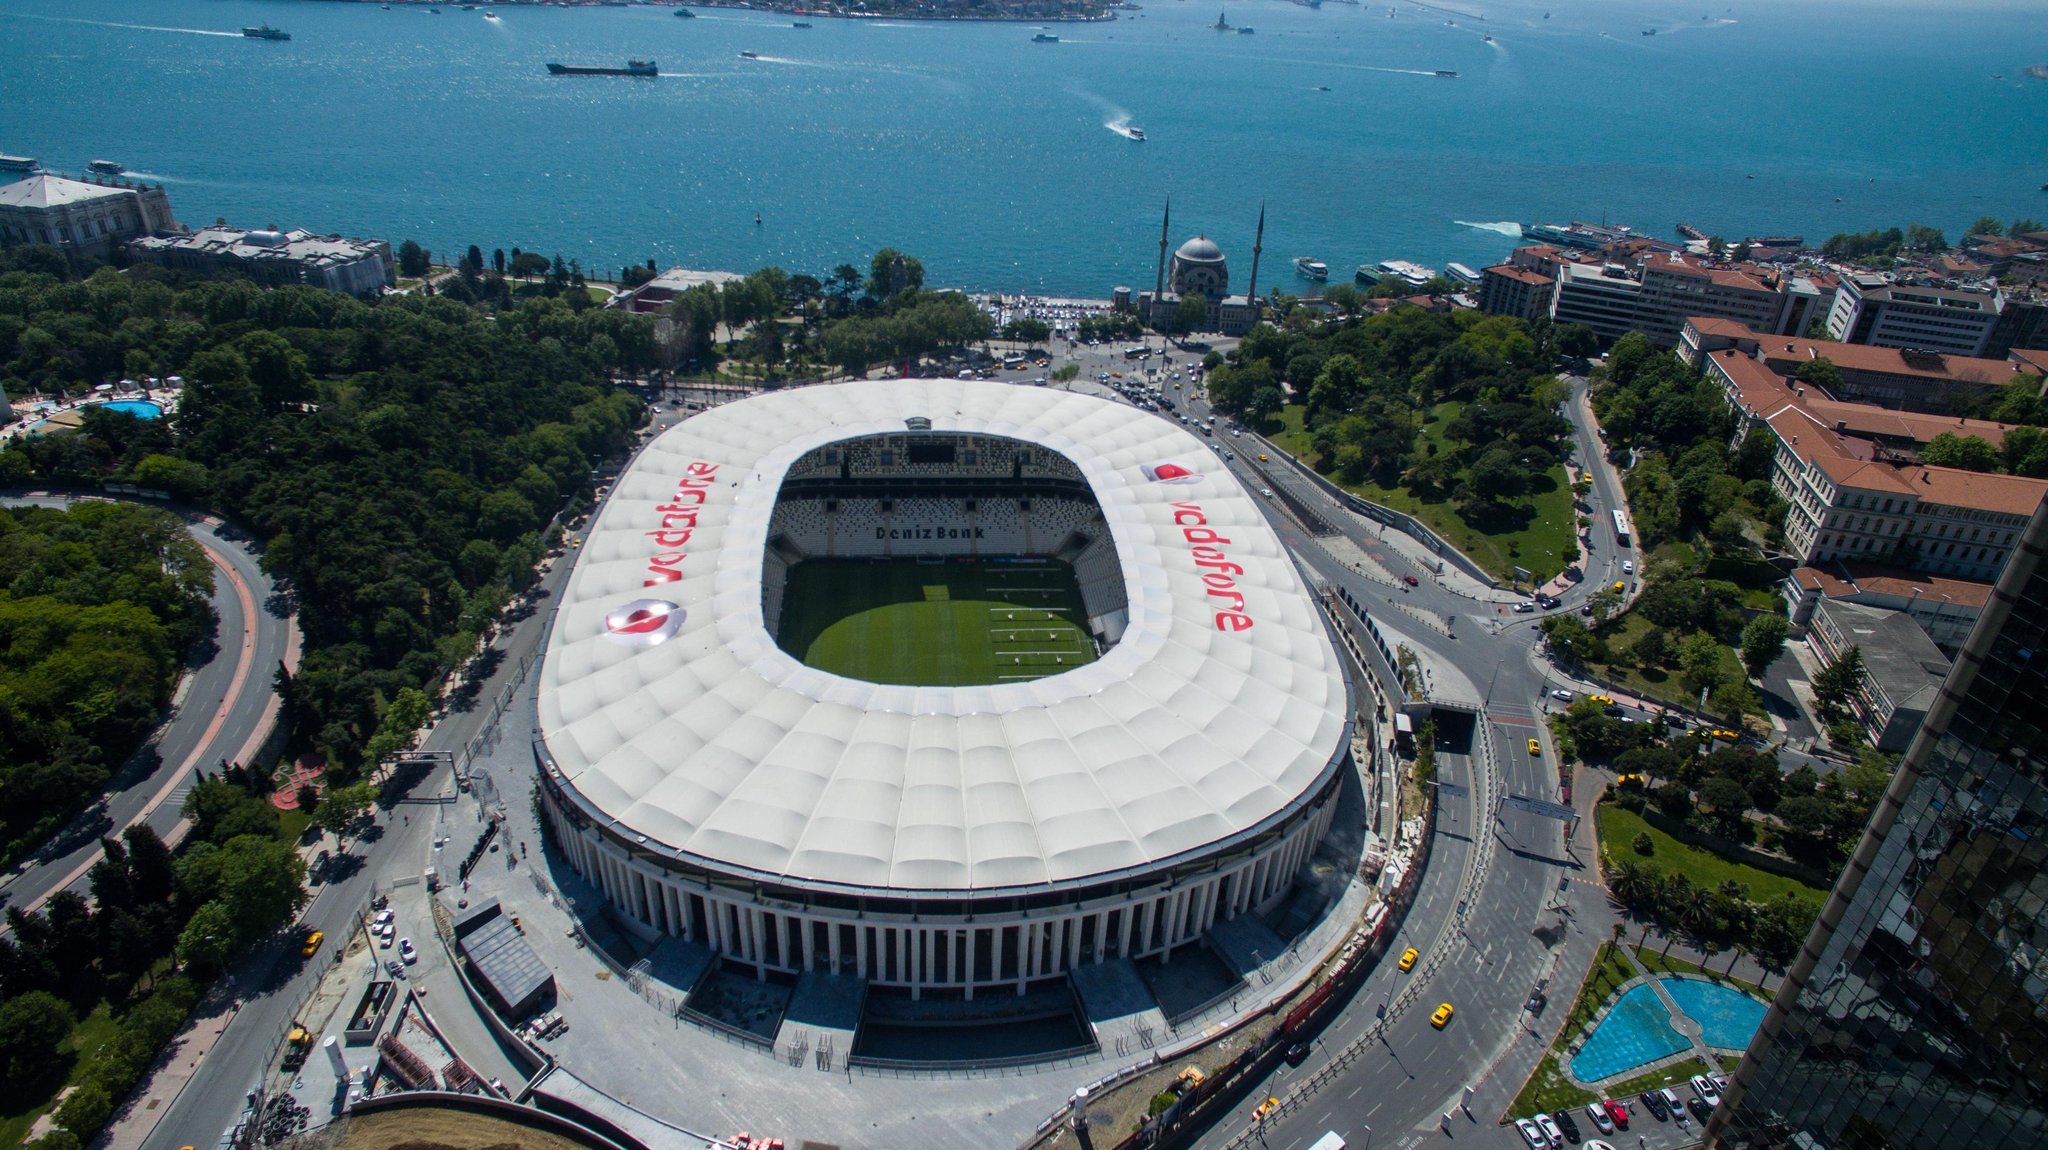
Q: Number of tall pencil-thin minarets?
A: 2